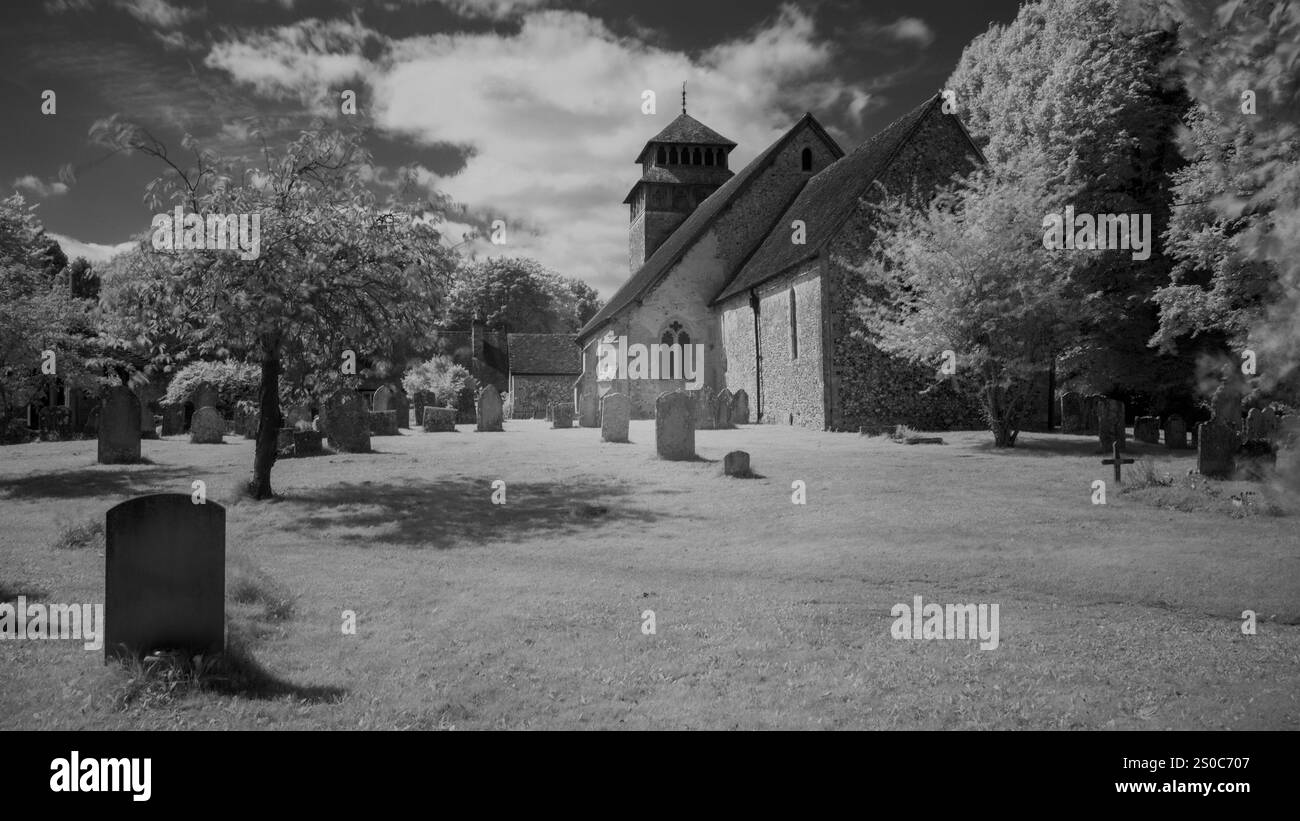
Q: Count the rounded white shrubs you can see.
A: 2